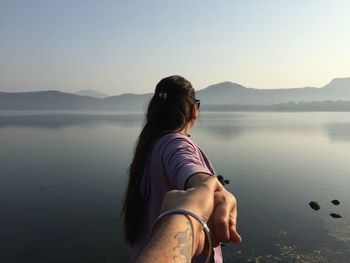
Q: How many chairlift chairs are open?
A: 0